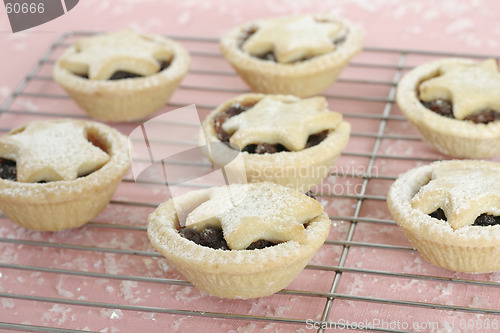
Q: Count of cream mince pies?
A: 7